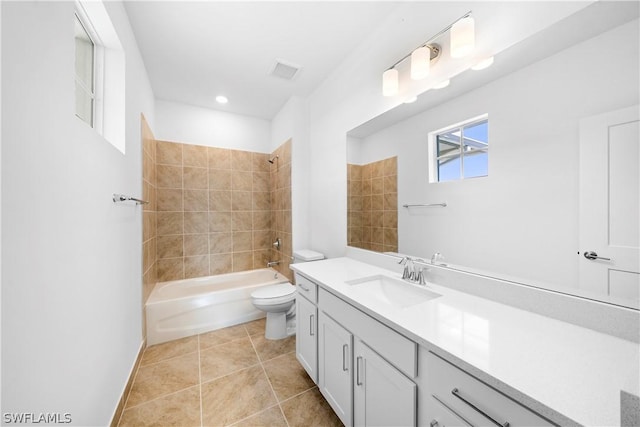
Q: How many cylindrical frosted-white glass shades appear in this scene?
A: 3